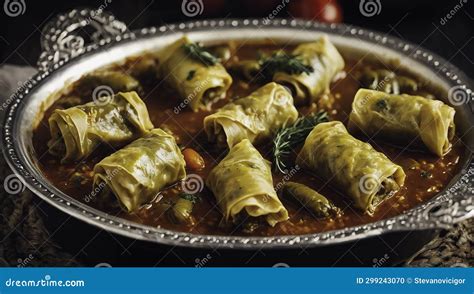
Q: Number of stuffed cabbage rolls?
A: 8